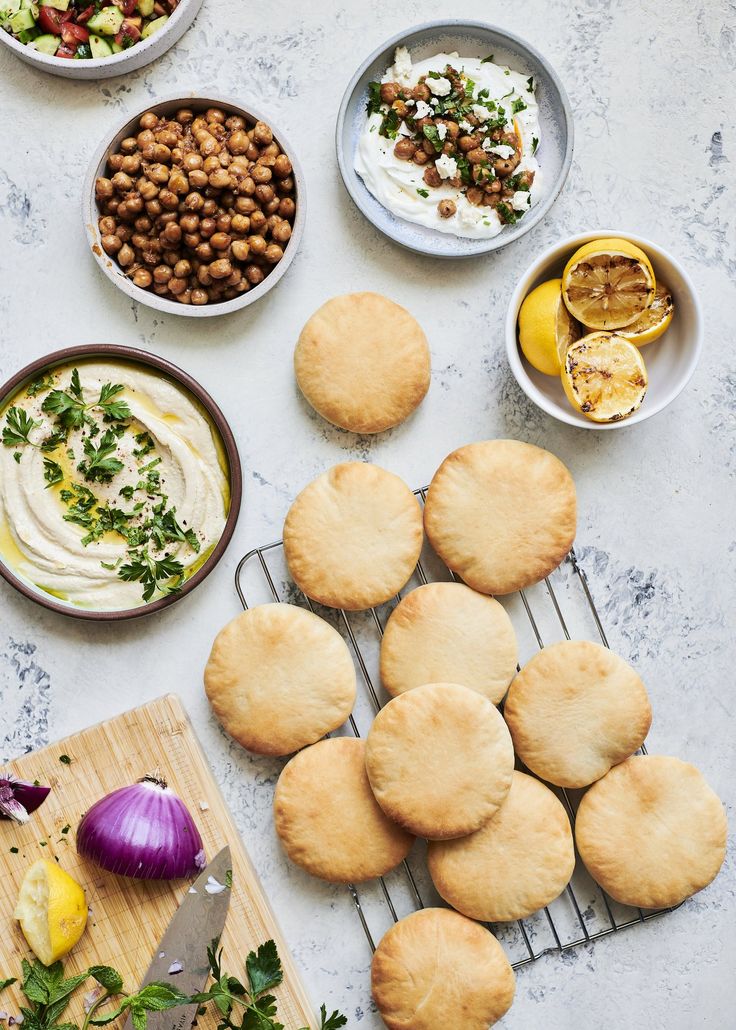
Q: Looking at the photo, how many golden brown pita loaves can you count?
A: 11